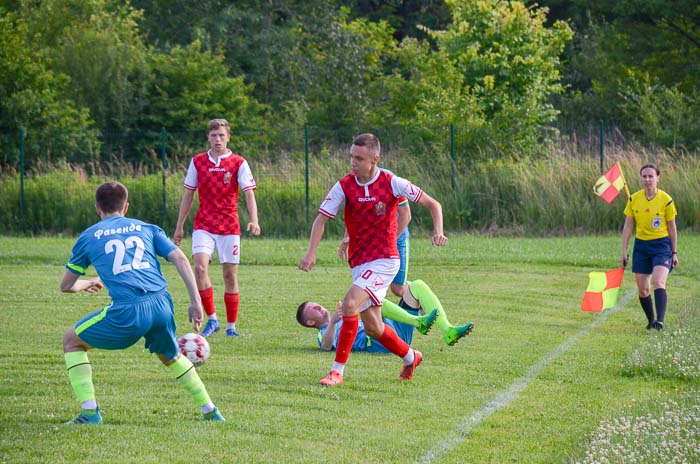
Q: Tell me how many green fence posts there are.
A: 5